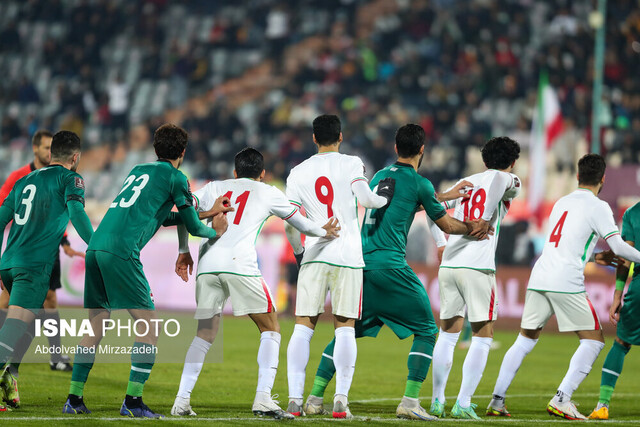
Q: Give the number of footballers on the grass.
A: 8